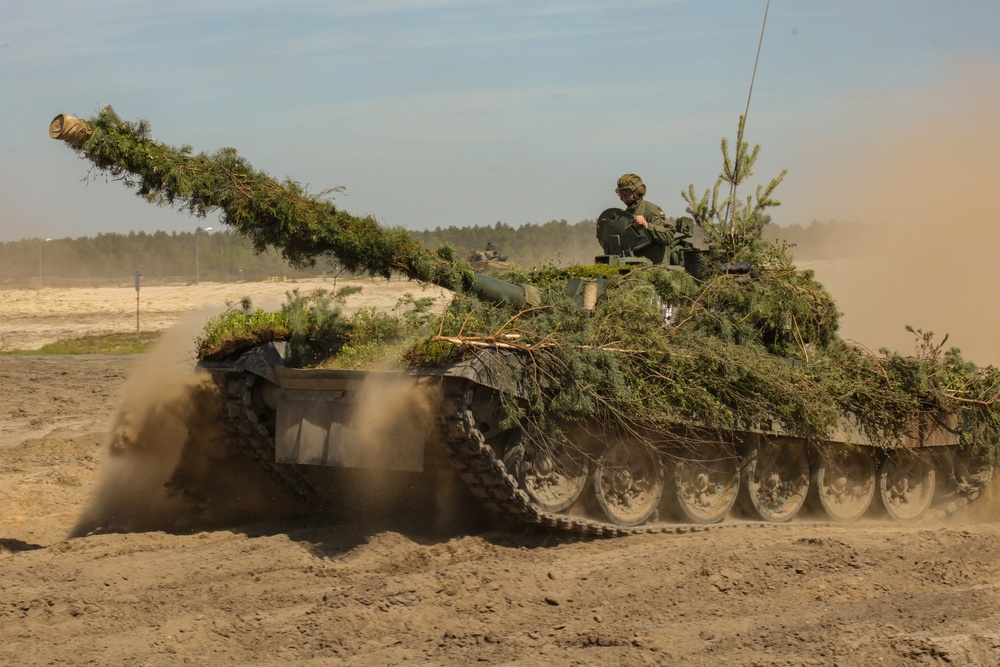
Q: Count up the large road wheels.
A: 6